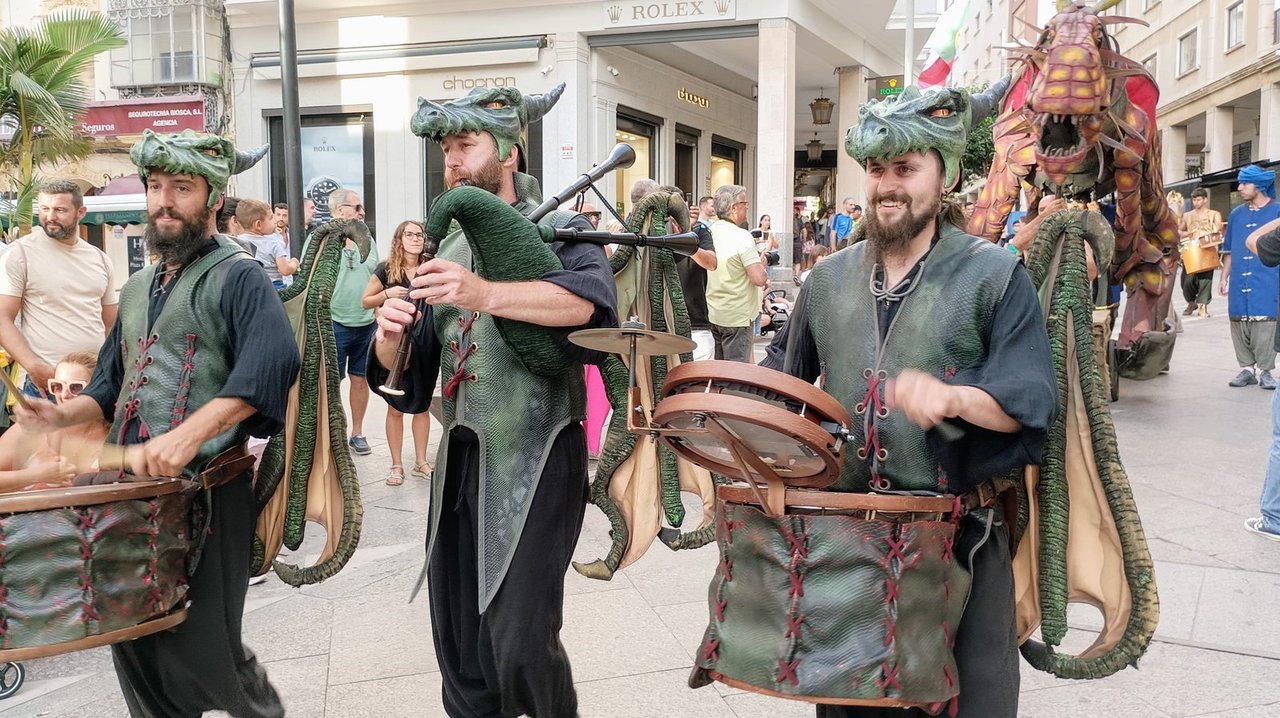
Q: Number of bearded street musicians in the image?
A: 3